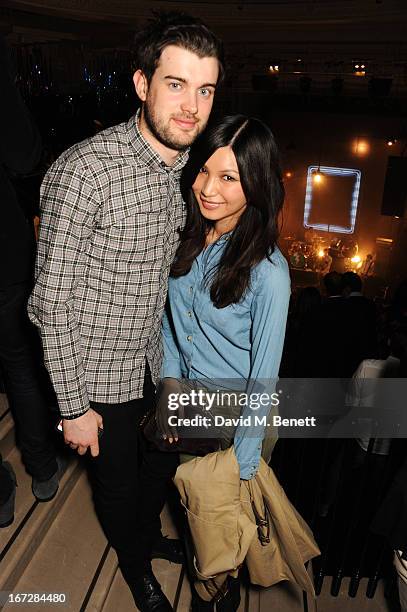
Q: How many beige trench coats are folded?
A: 1